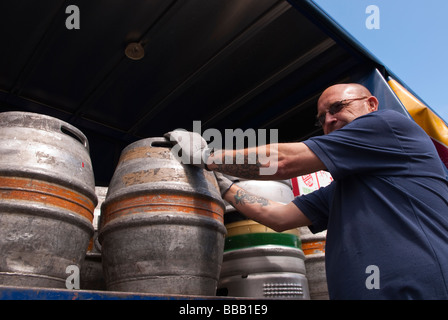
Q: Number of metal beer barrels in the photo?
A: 5